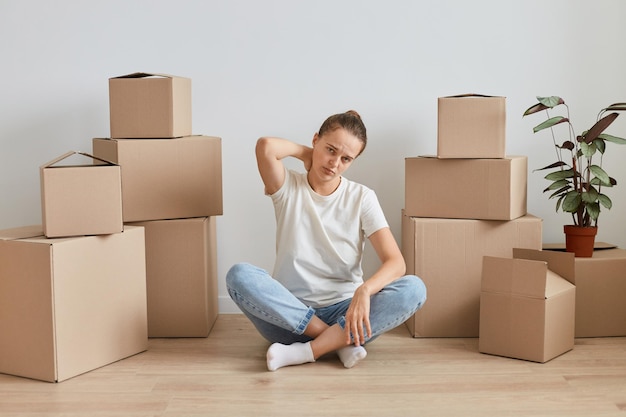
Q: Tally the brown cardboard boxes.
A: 10